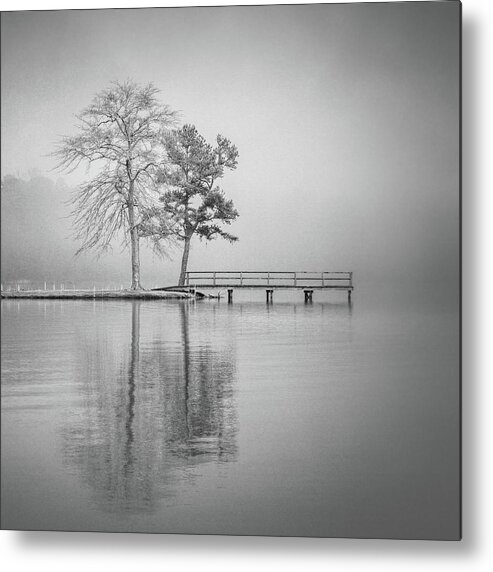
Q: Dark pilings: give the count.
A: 4